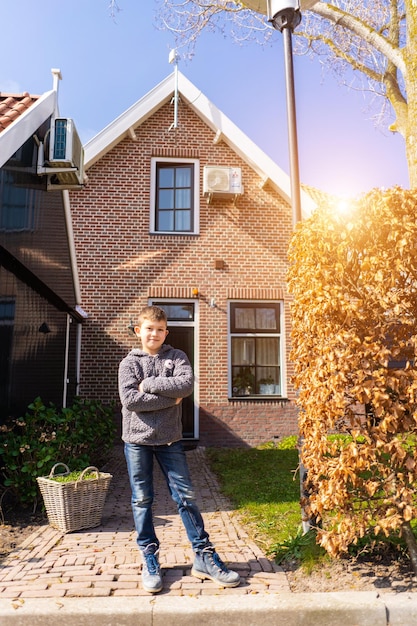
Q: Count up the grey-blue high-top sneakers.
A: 2